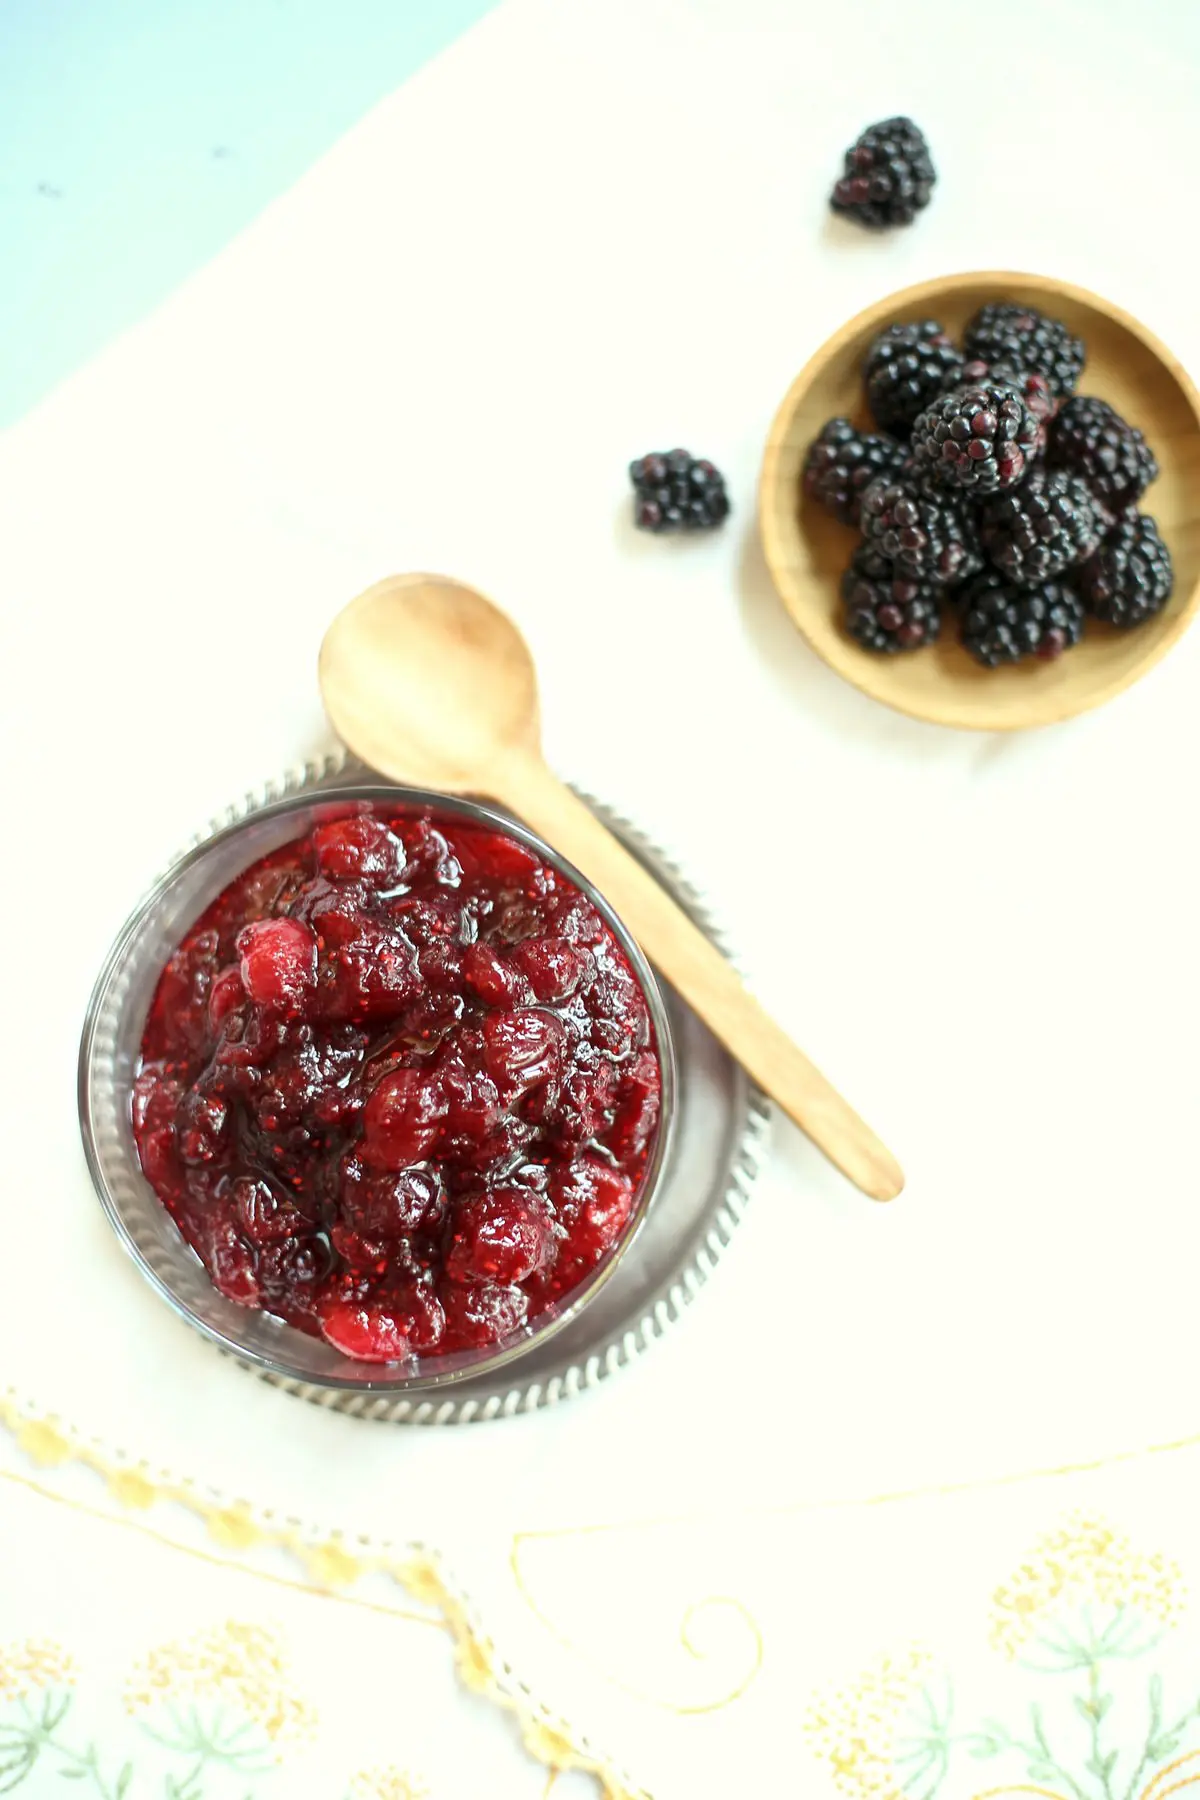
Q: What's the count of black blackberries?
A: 13